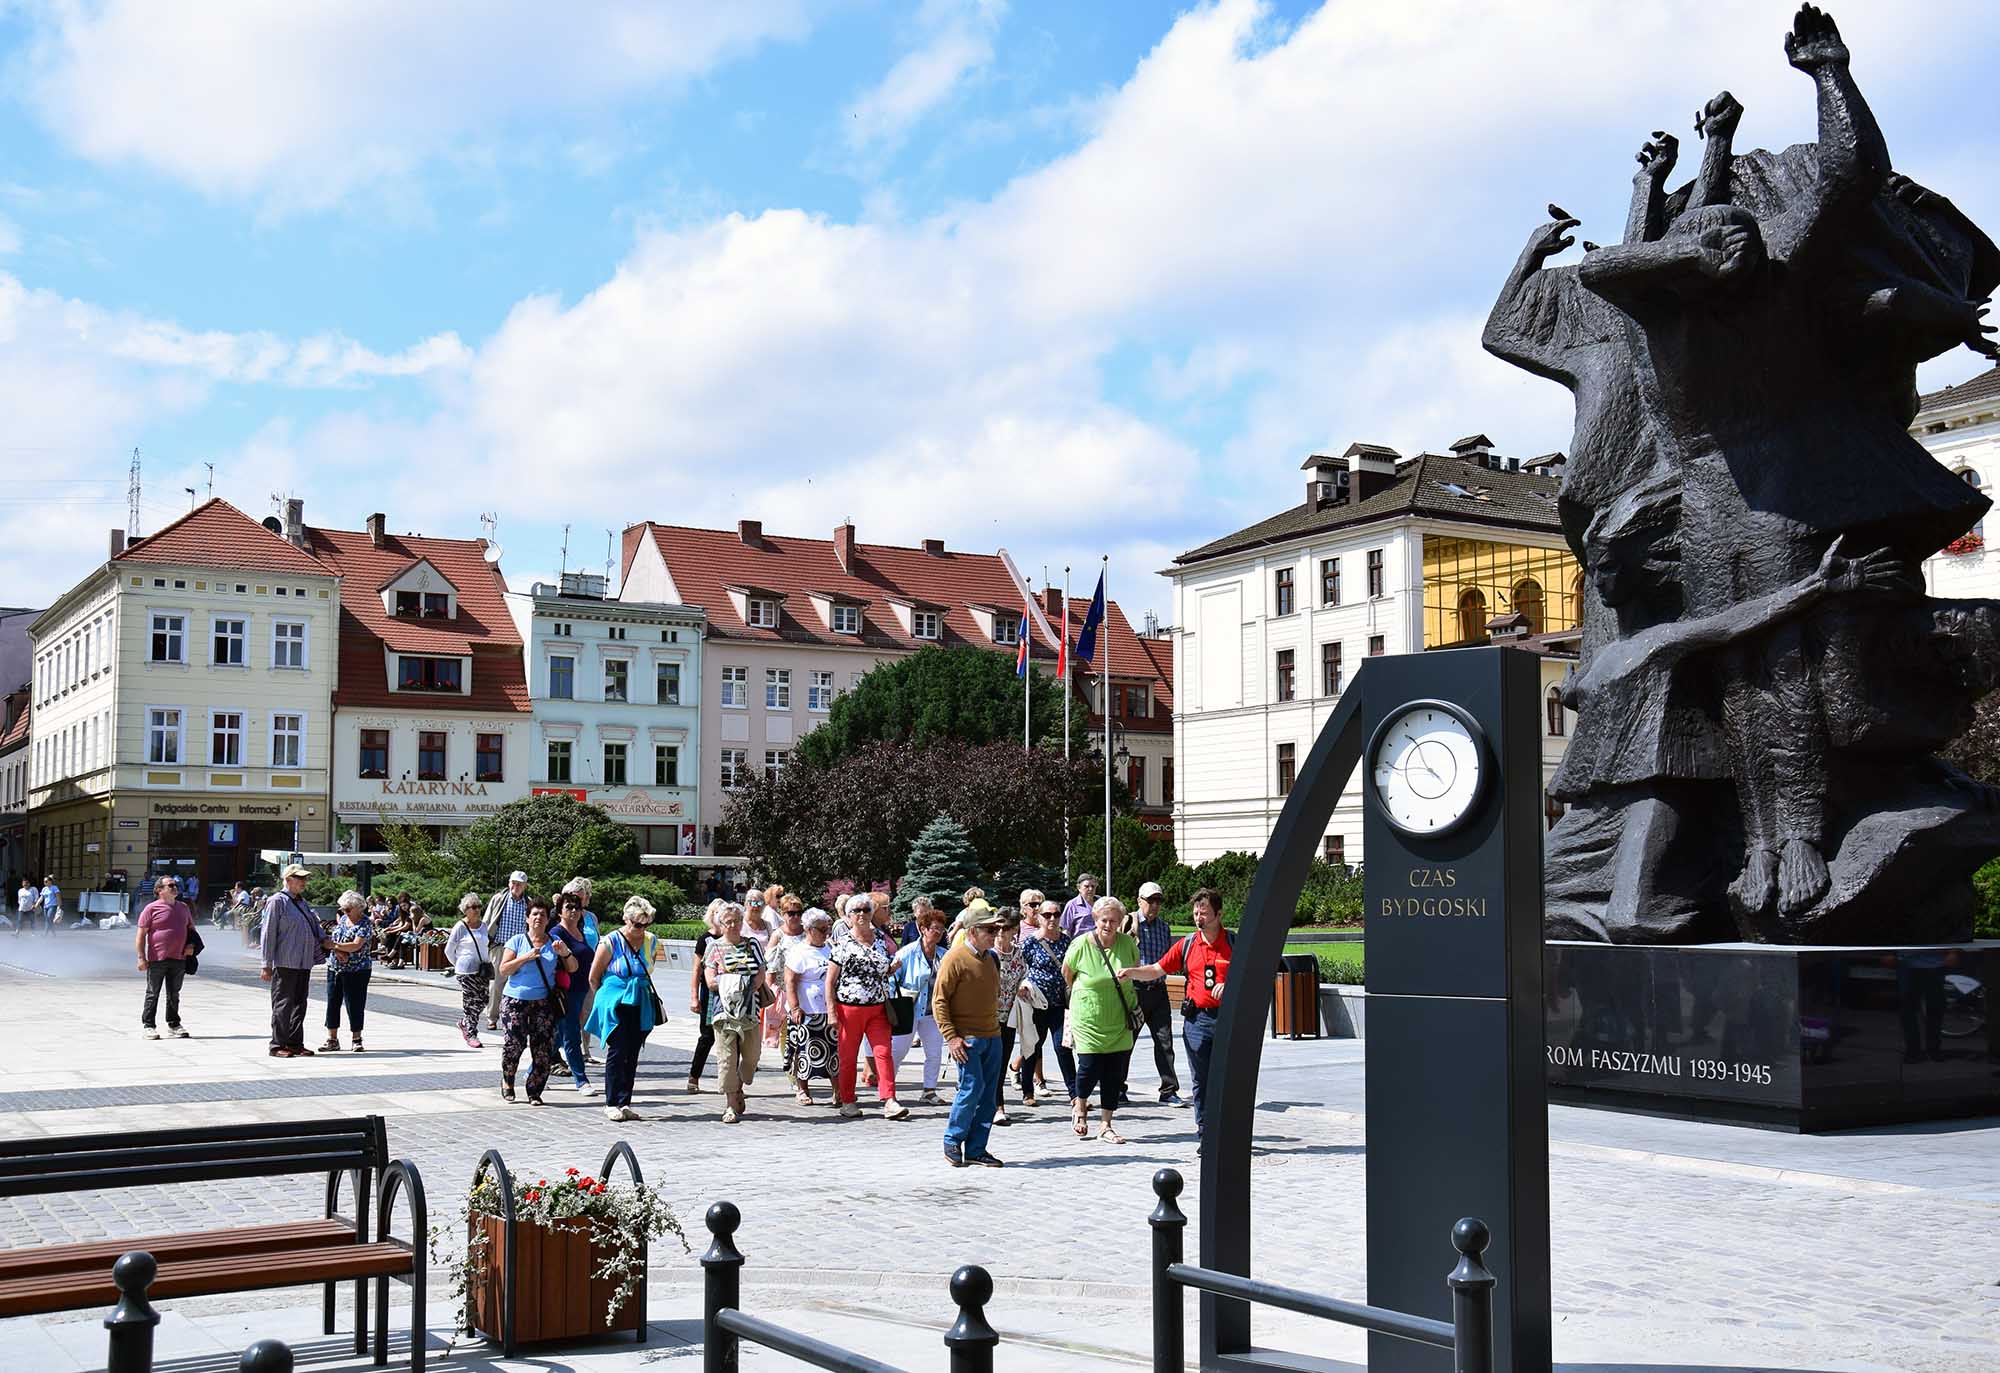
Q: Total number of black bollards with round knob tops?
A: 6